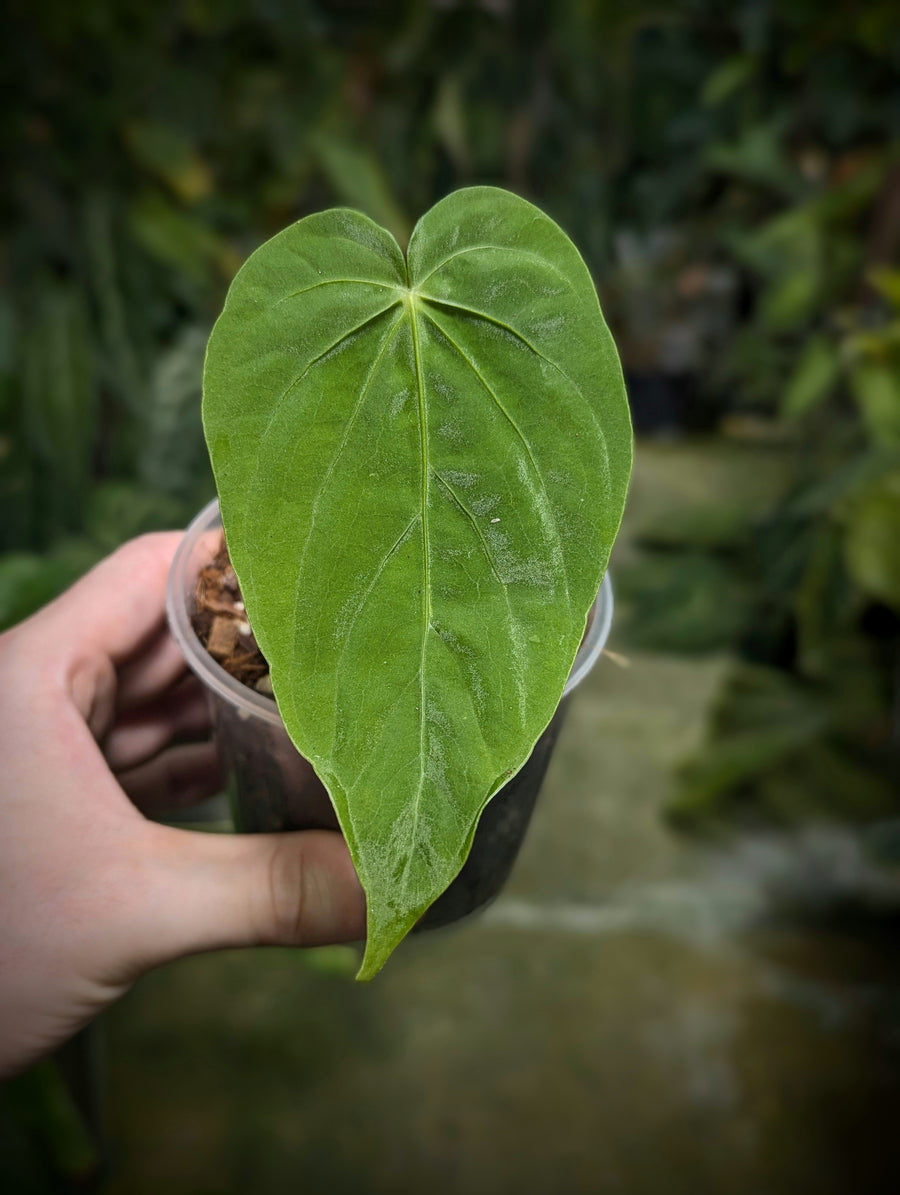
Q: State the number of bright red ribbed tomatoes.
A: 0